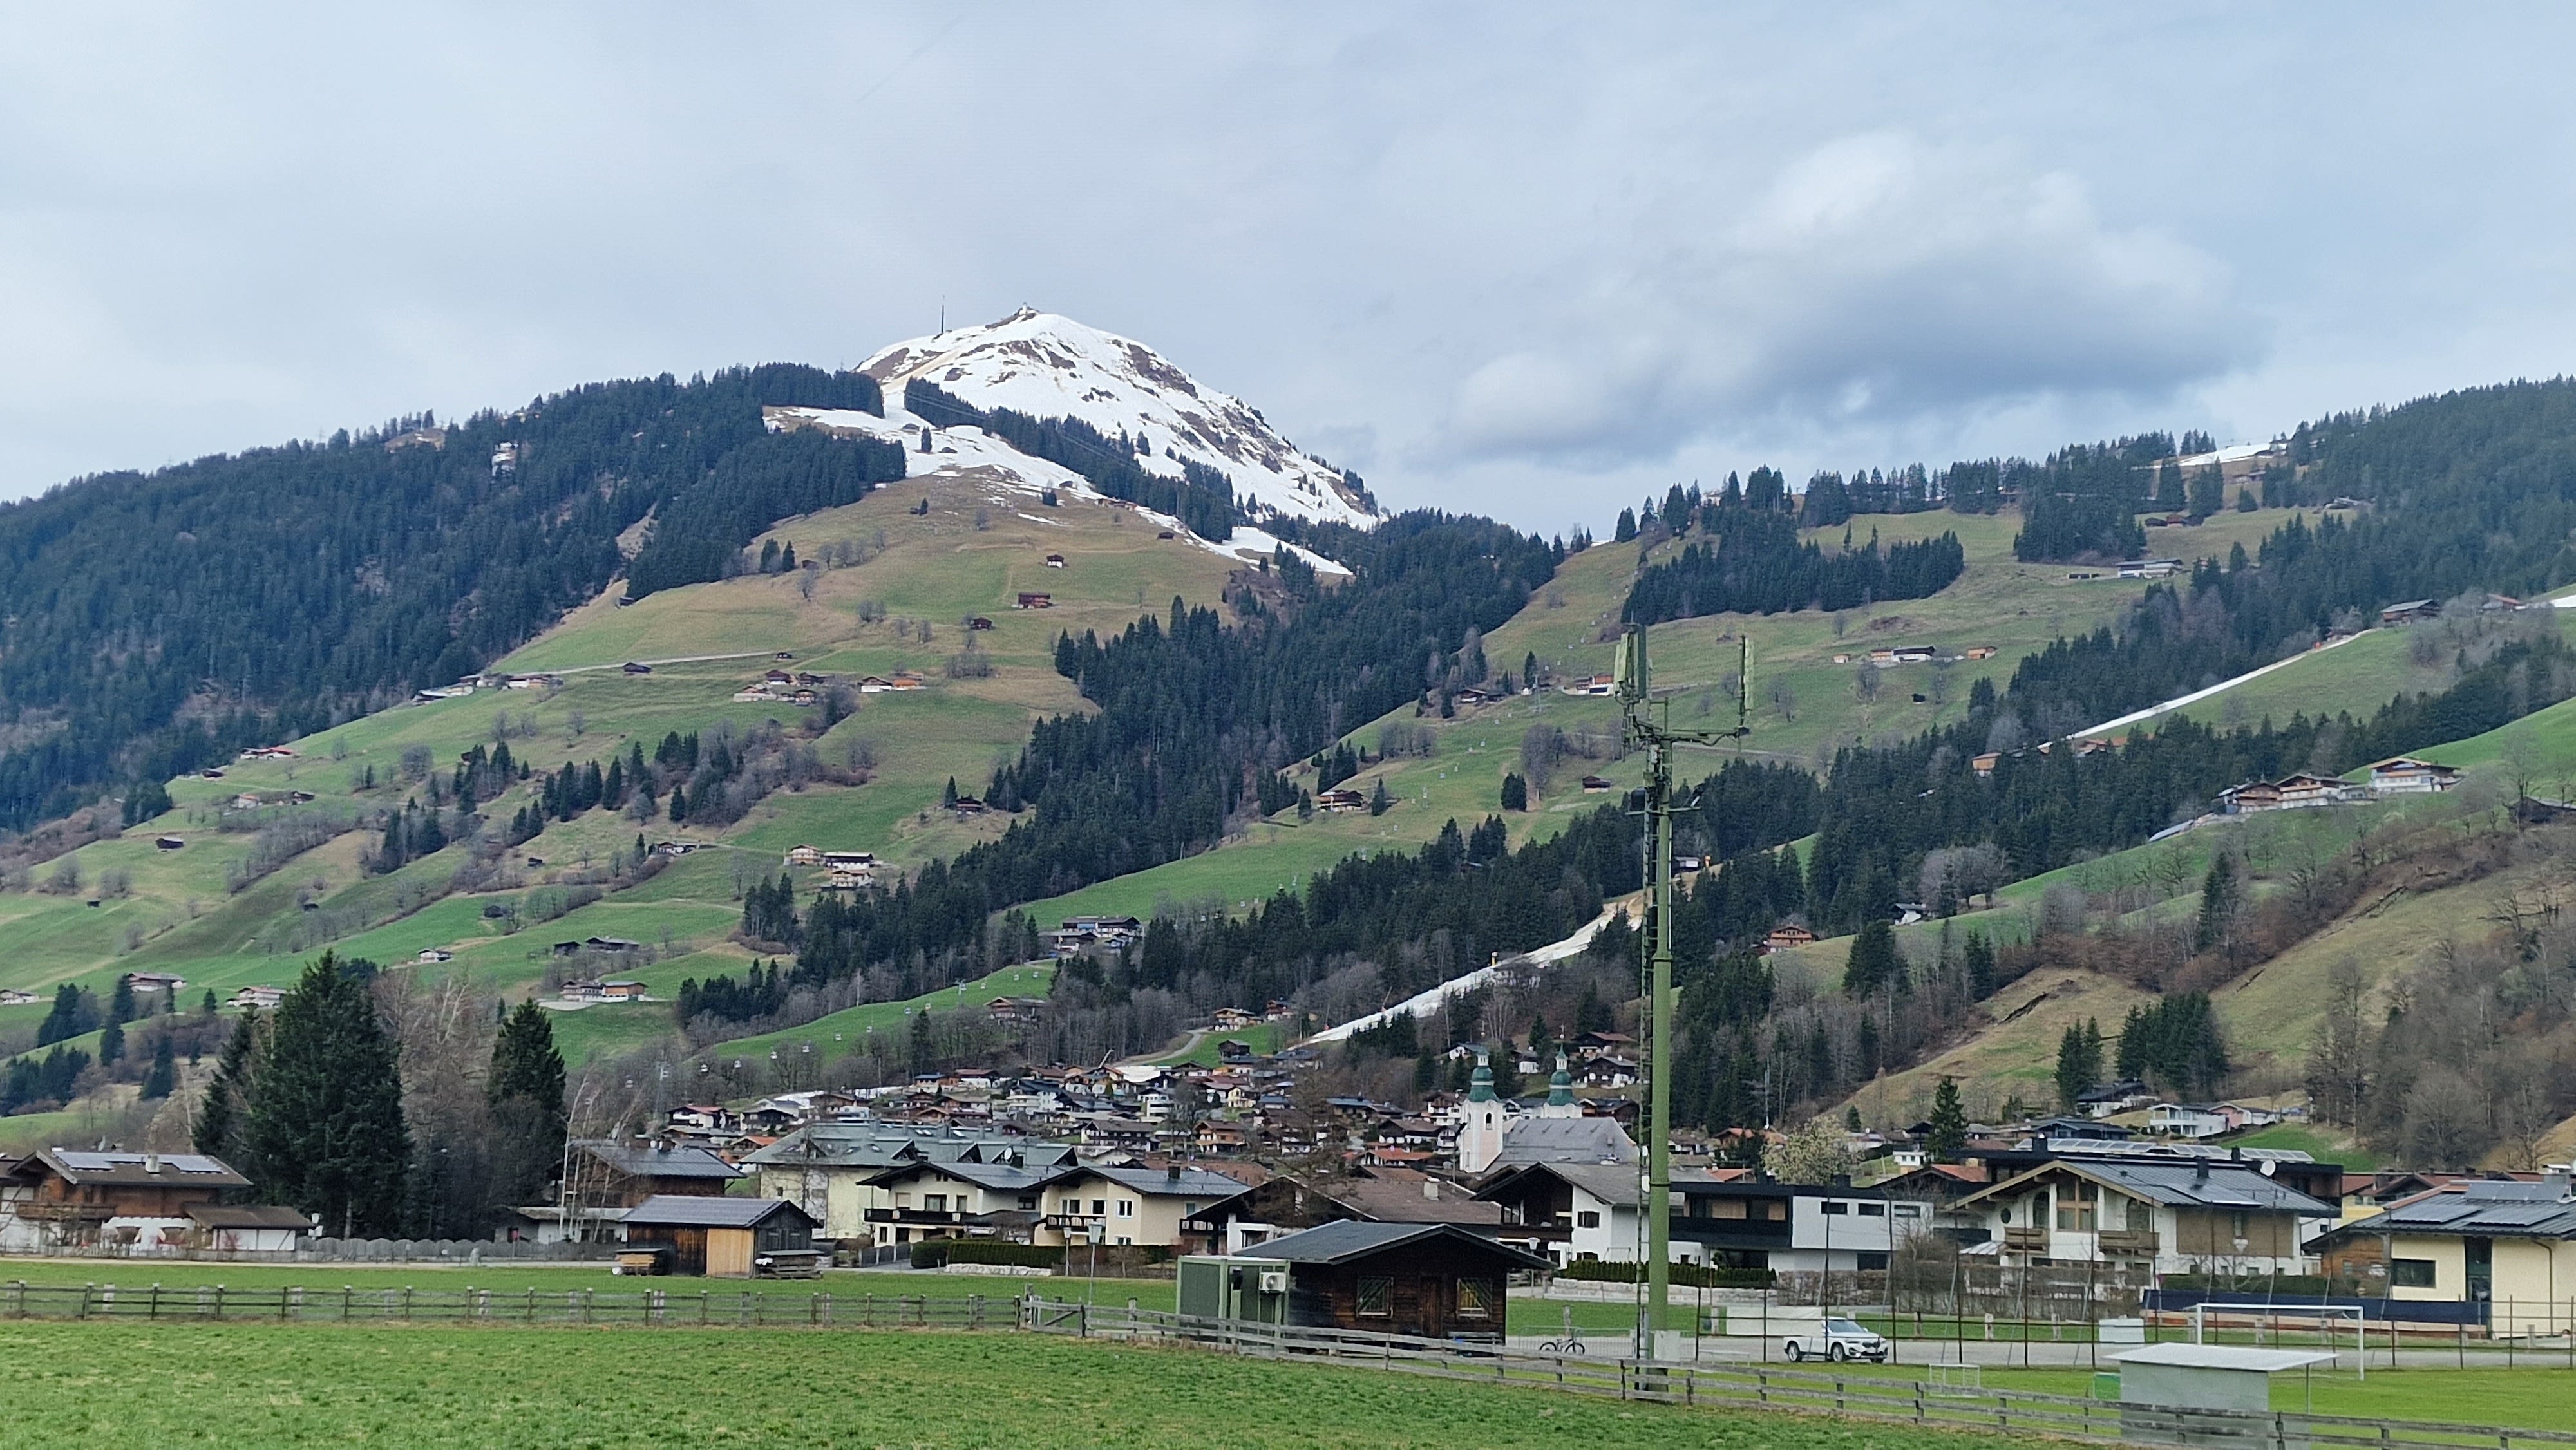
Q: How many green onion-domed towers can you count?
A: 2